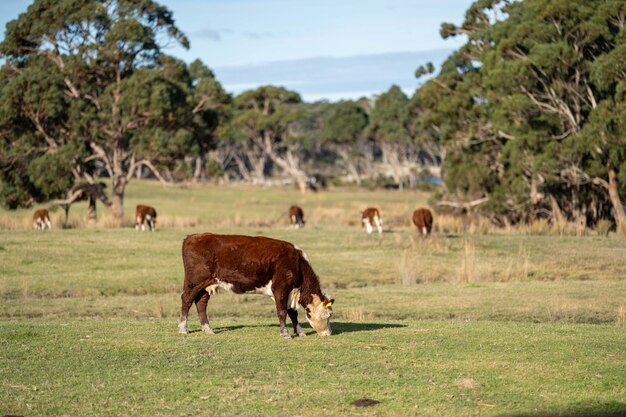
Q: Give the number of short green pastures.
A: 1